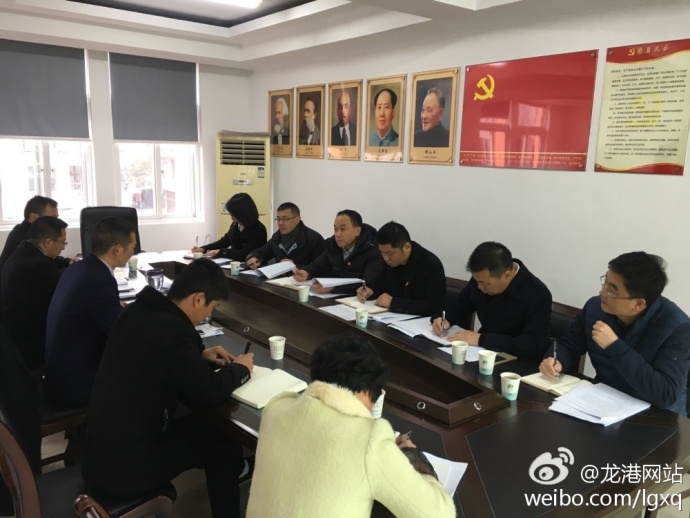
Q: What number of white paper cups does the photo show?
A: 10